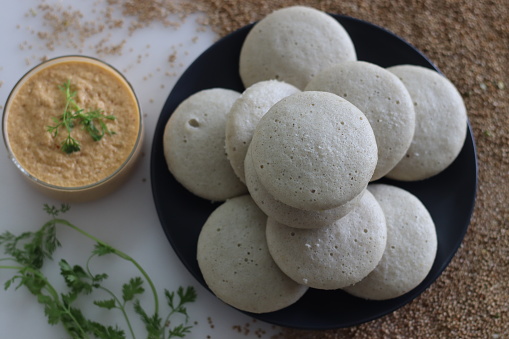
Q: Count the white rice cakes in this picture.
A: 10